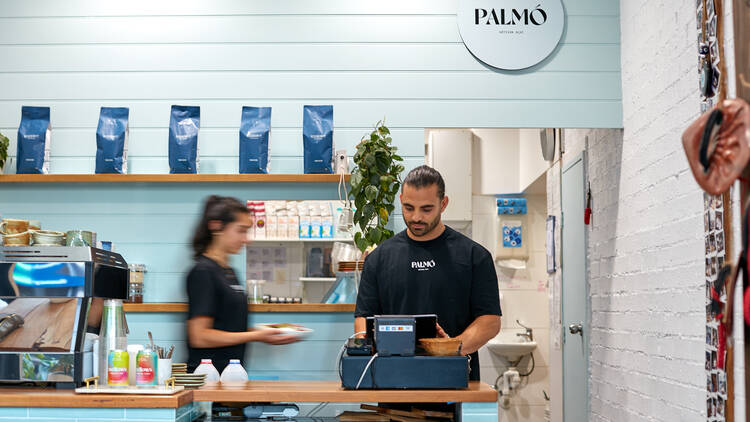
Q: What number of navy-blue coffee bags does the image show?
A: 5